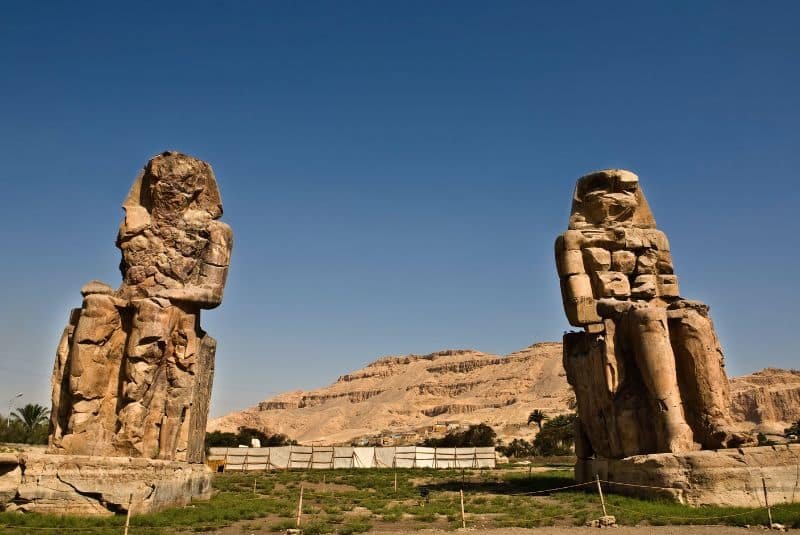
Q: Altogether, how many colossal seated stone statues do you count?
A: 2